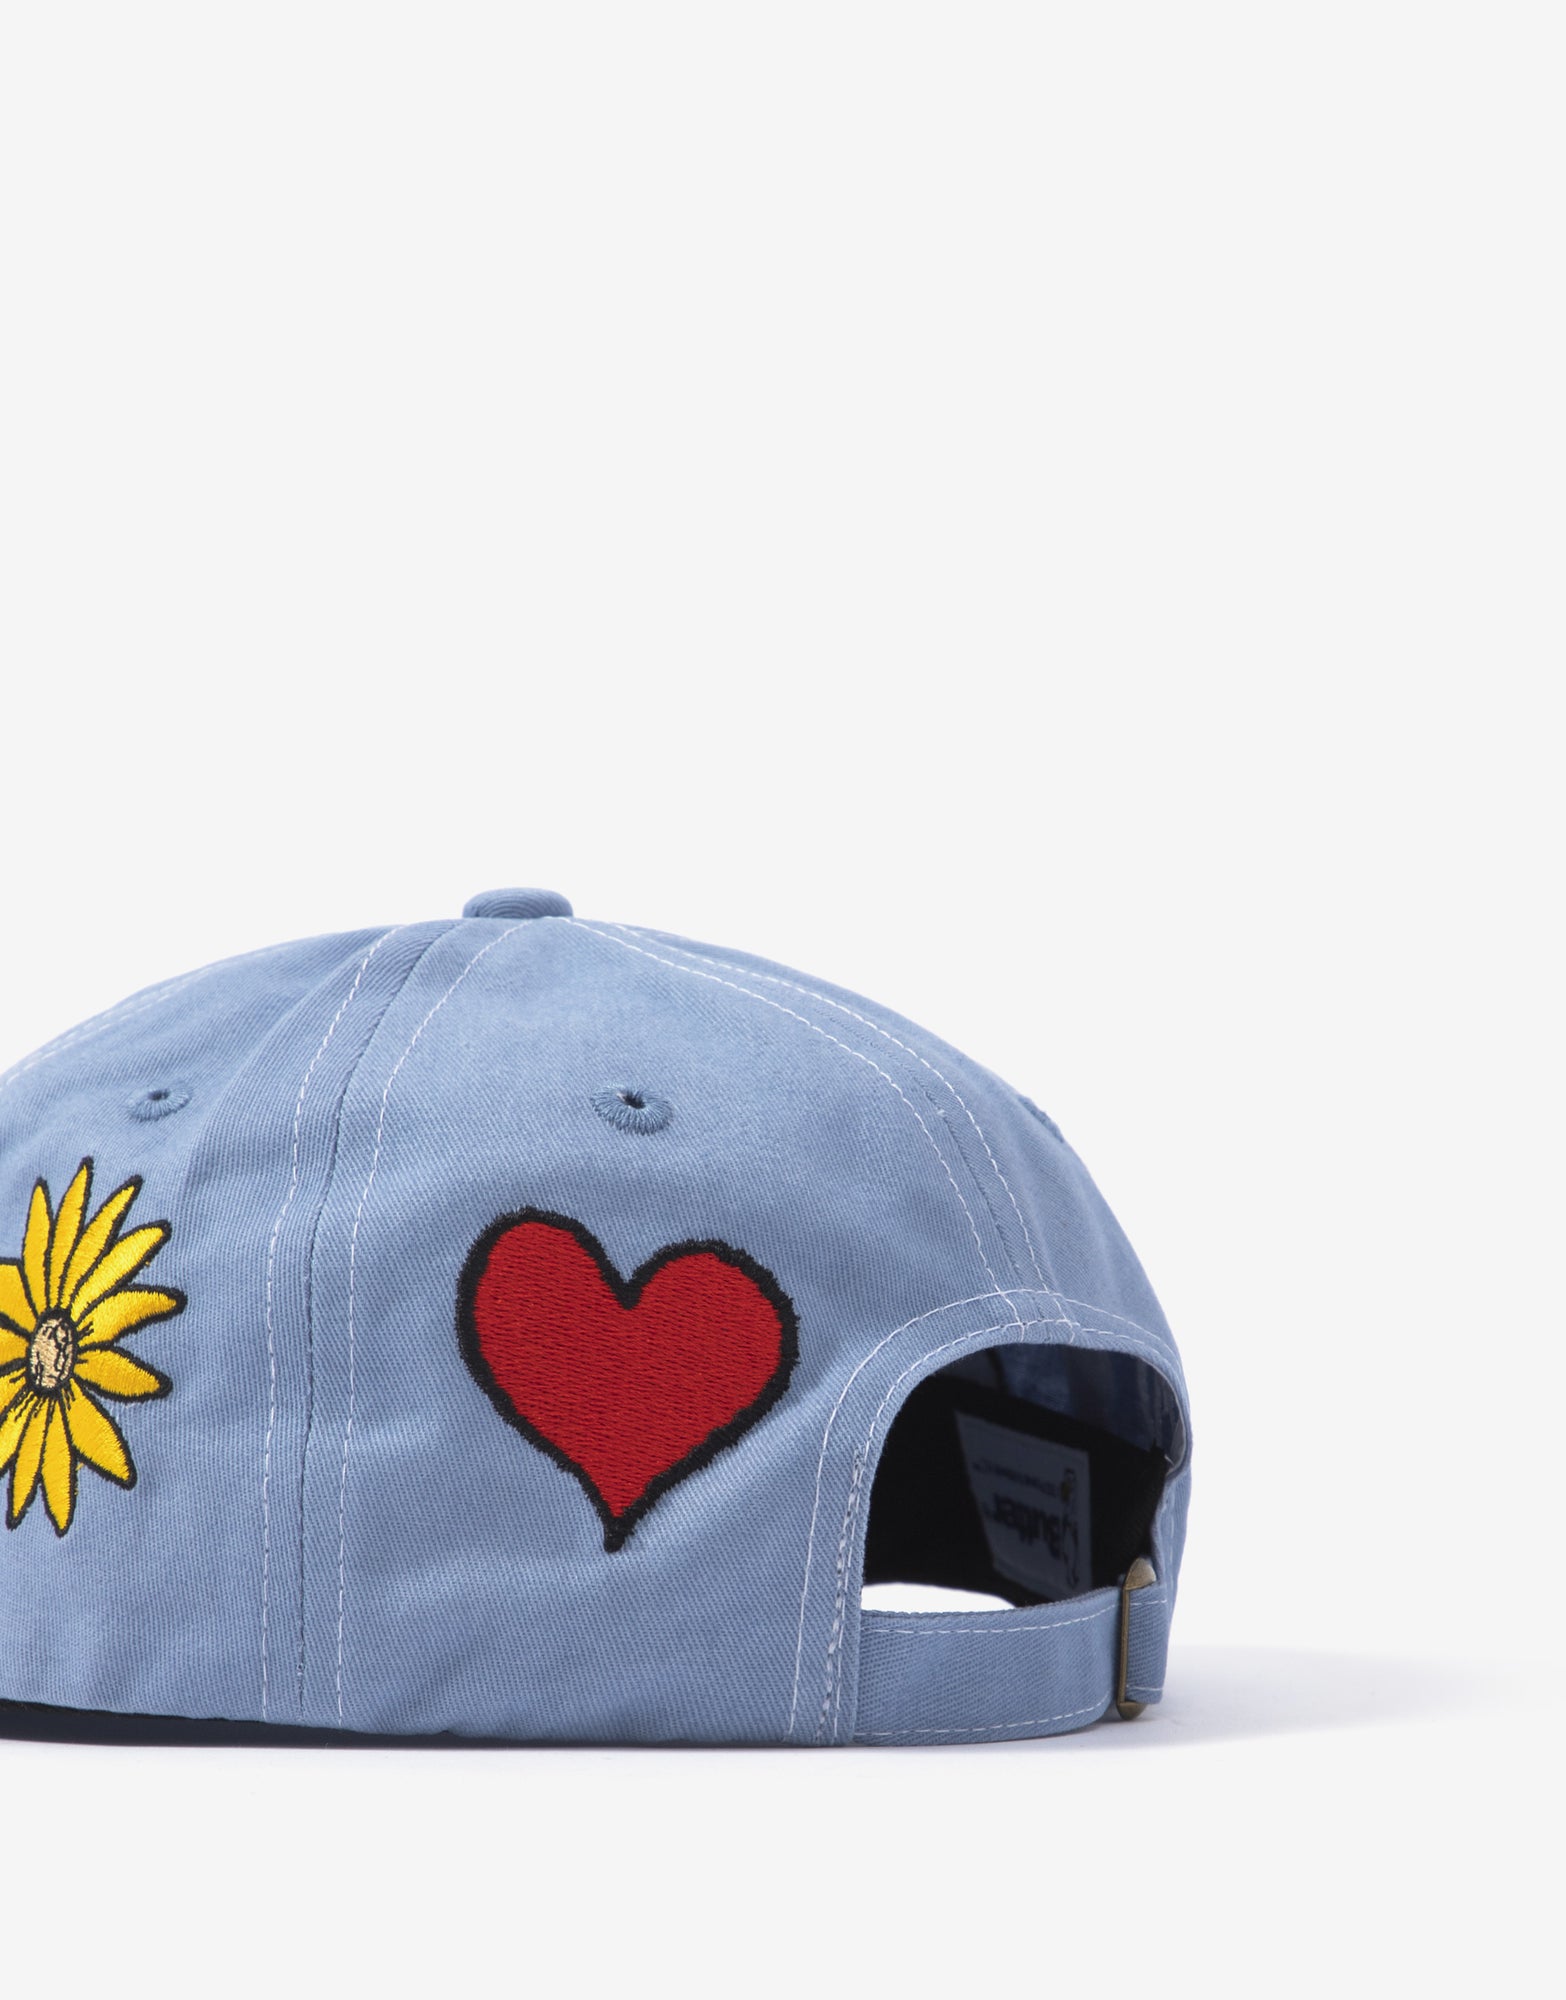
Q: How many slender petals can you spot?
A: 13